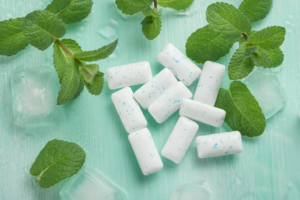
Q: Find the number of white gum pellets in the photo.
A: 10